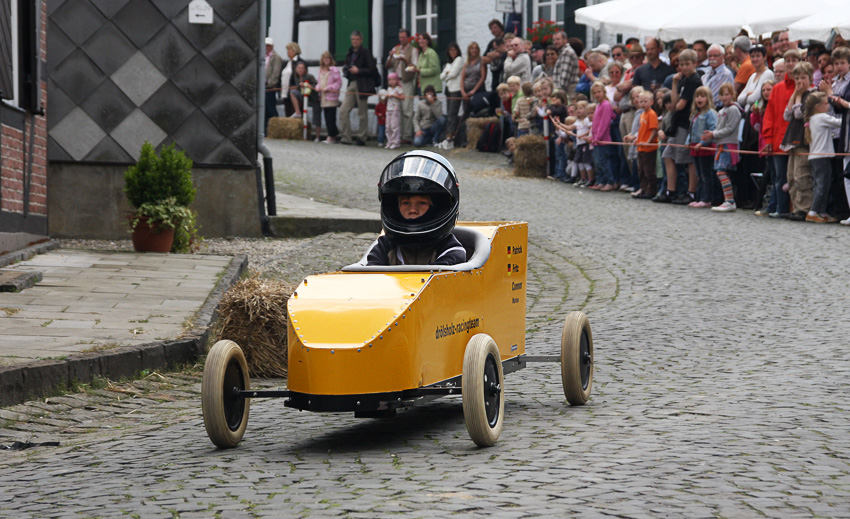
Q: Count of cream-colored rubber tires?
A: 3